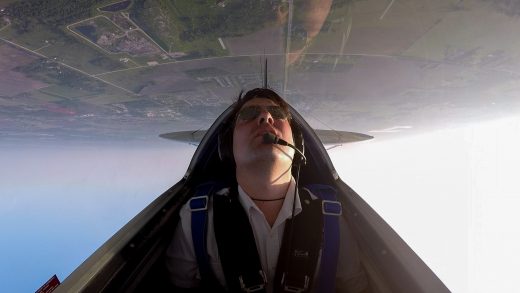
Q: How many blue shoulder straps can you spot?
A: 2